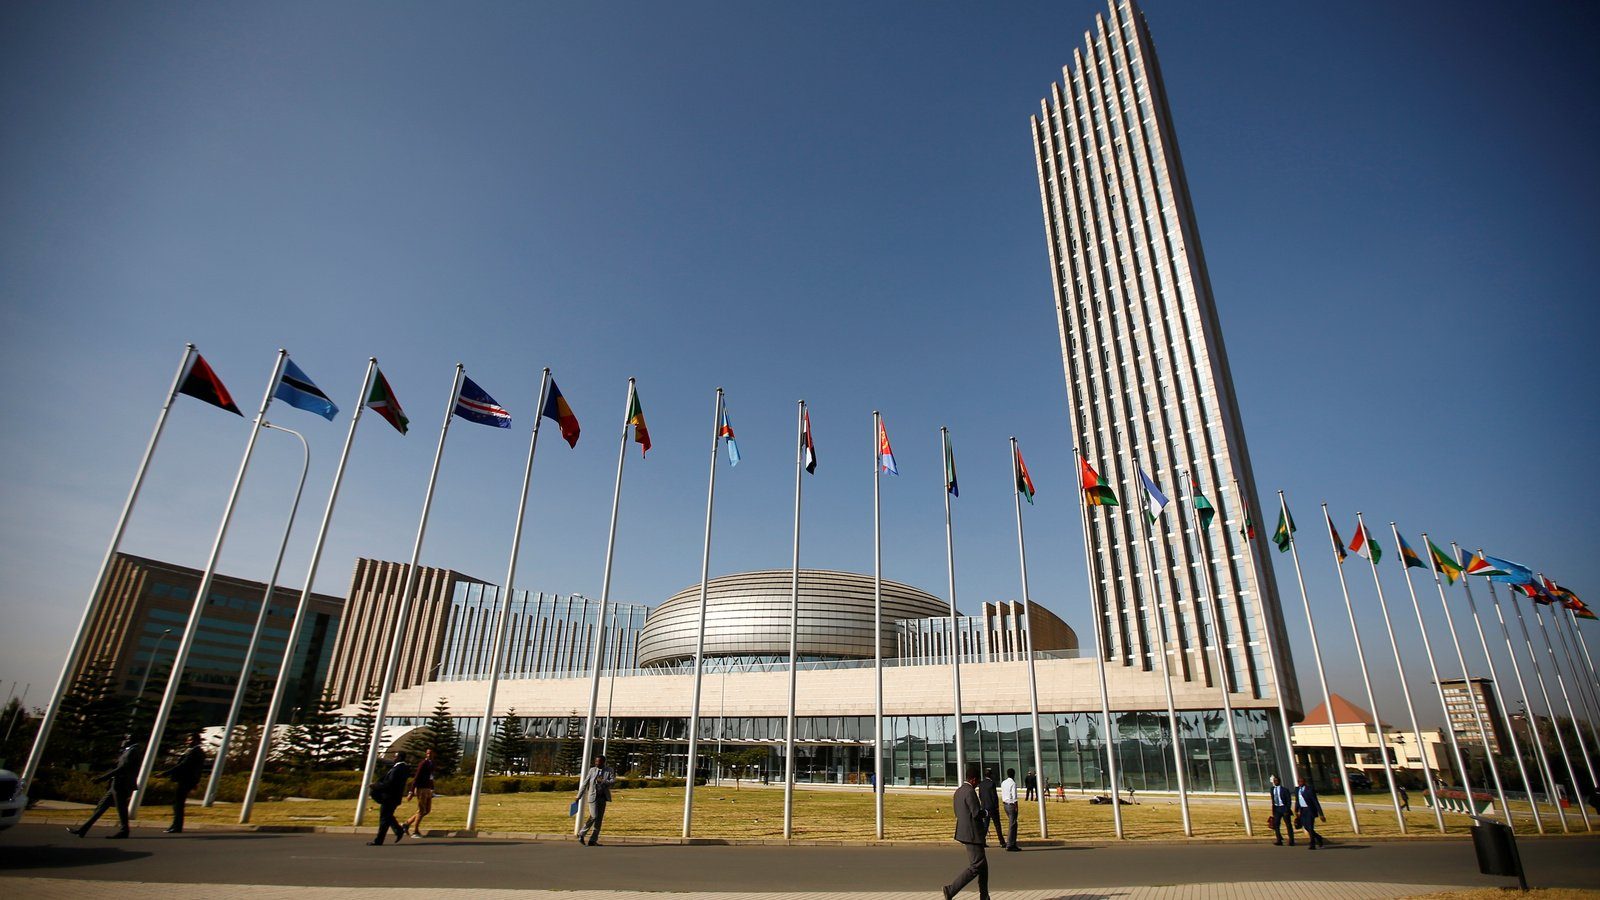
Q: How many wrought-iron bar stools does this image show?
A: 0